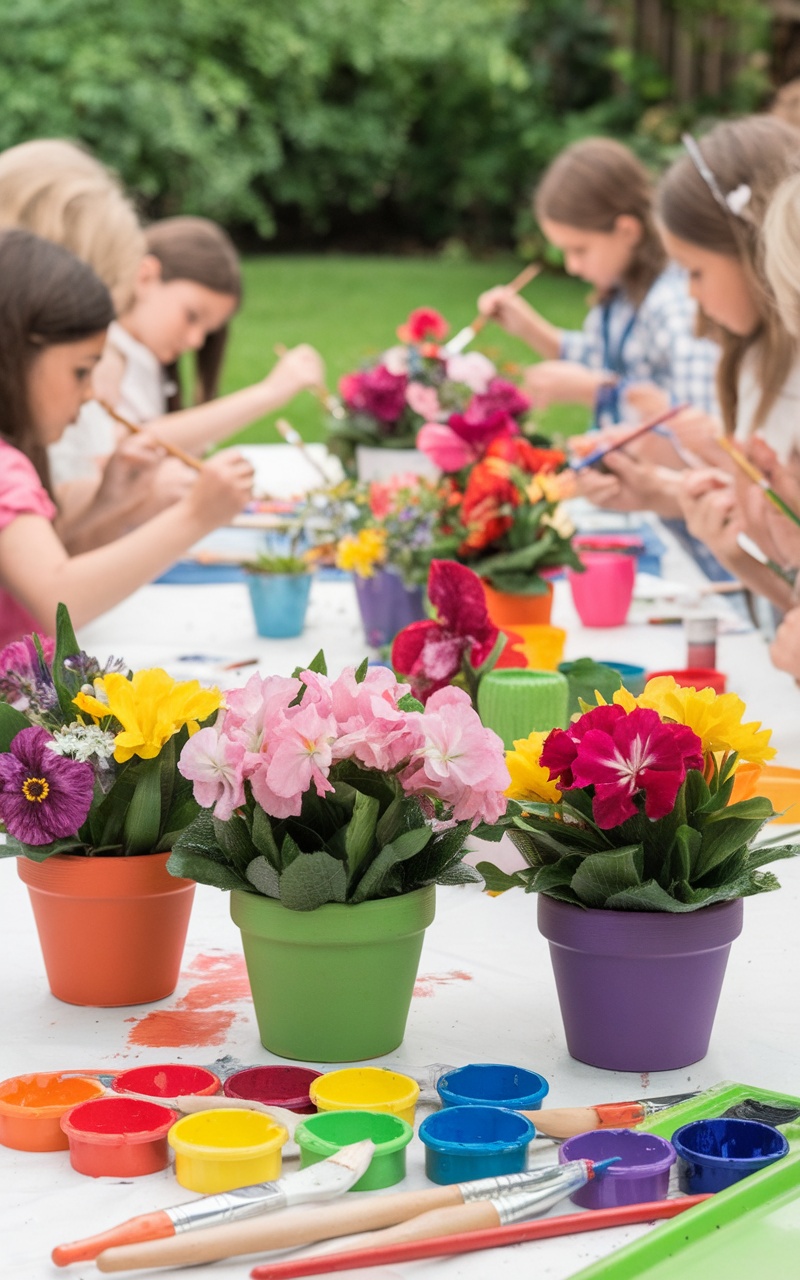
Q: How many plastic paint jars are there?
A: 11